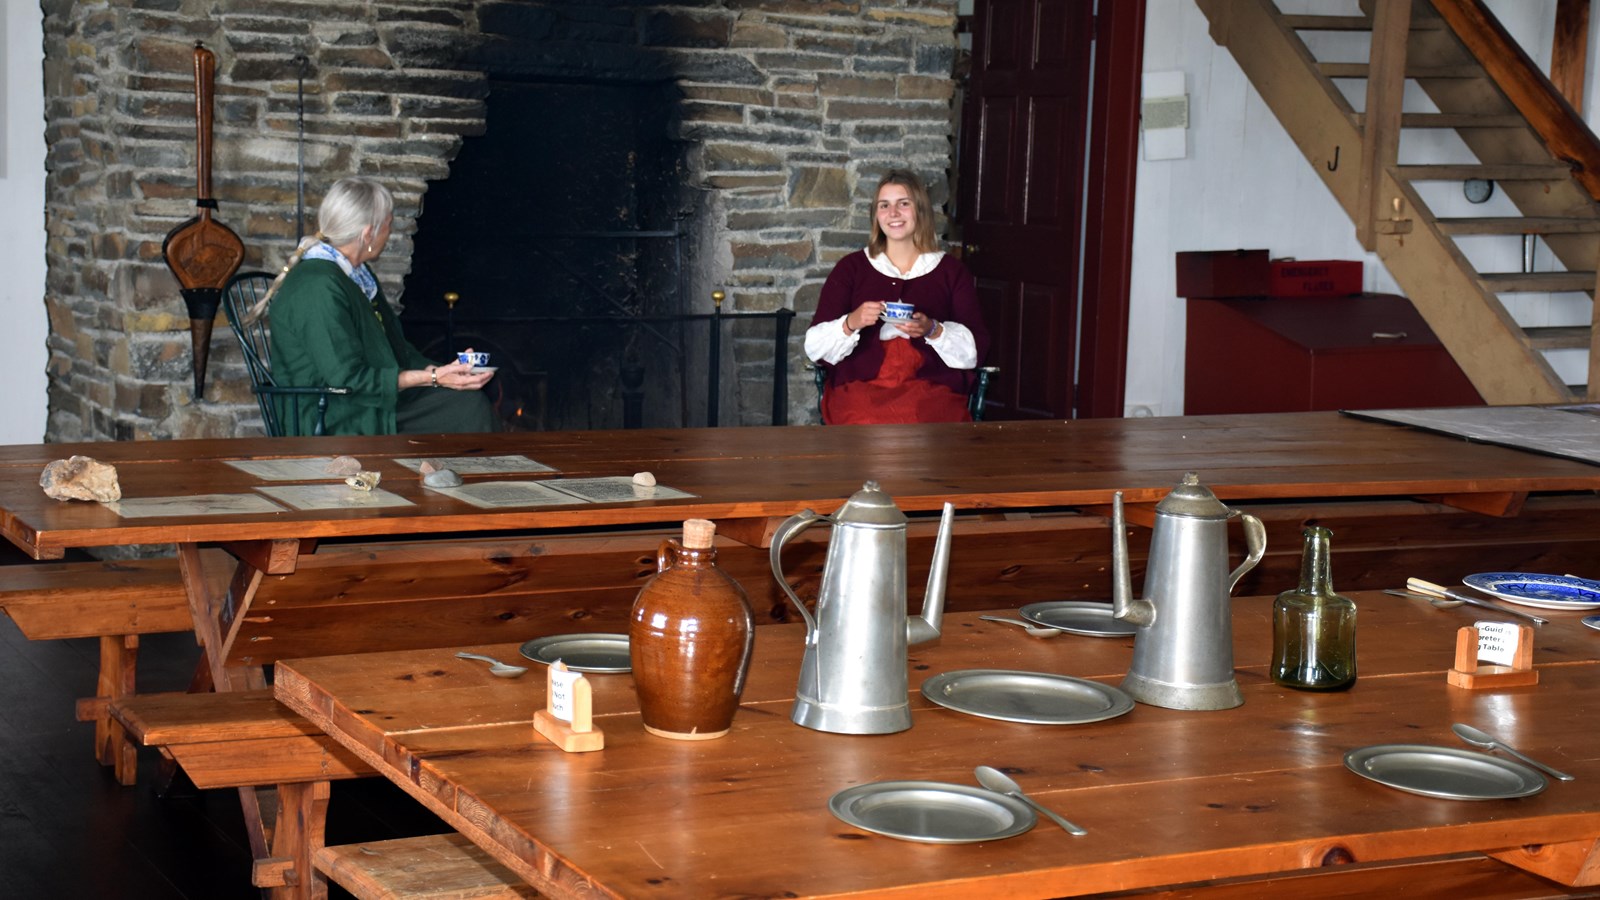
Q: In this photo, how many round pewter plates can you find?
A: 5